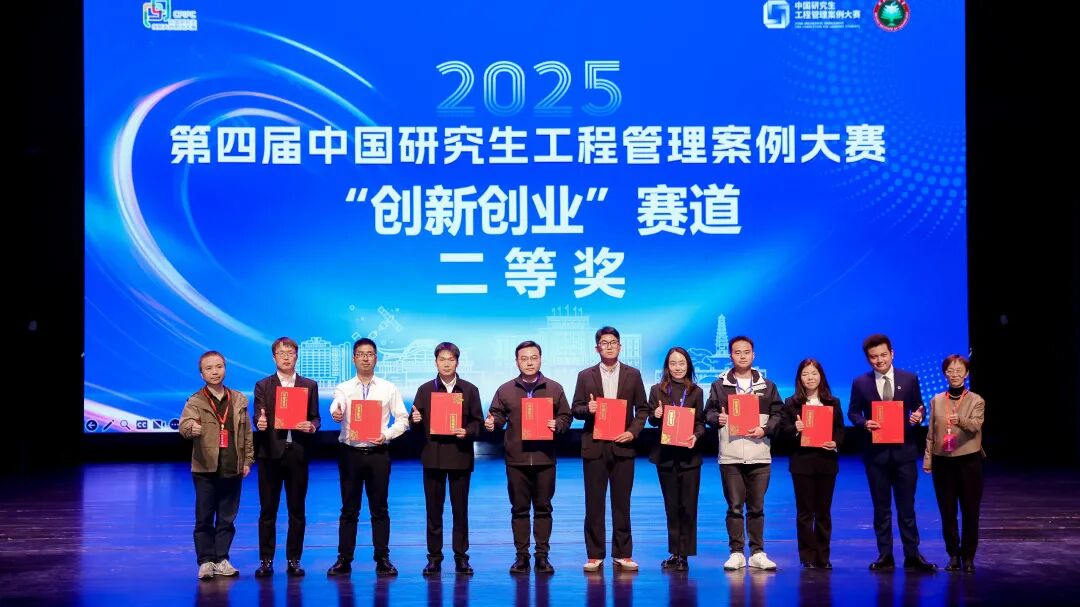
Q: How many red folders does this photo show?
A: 9